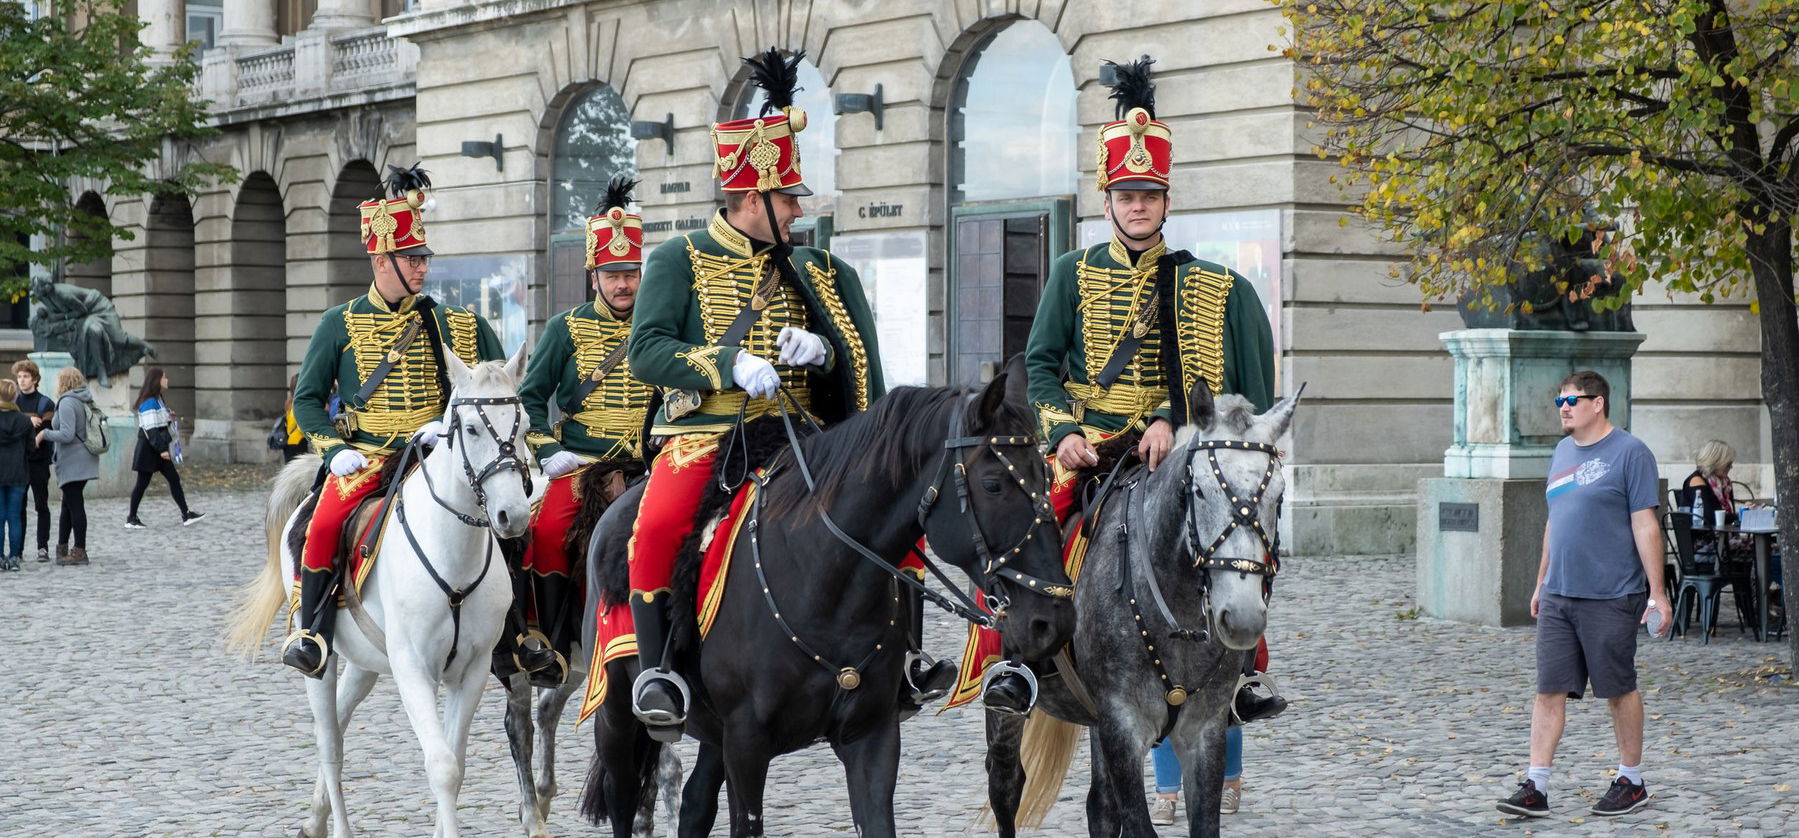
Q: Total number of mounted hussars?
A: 4